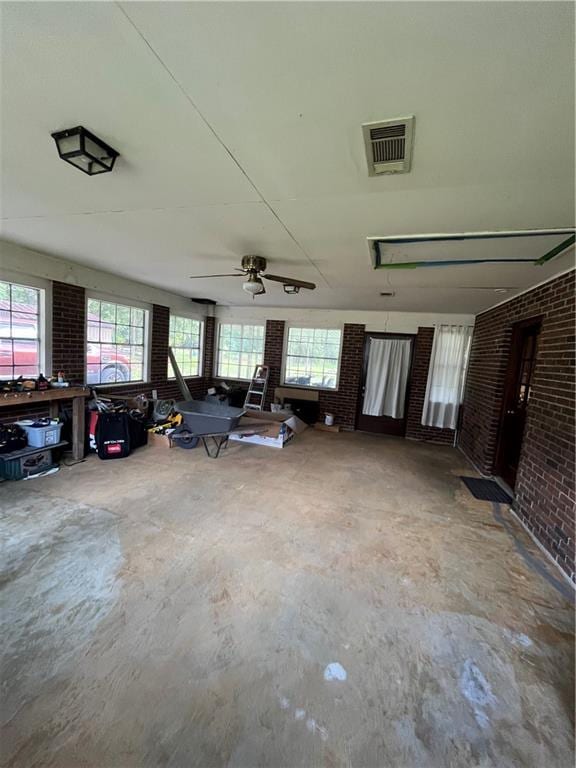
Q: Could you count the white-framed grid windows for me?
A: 5